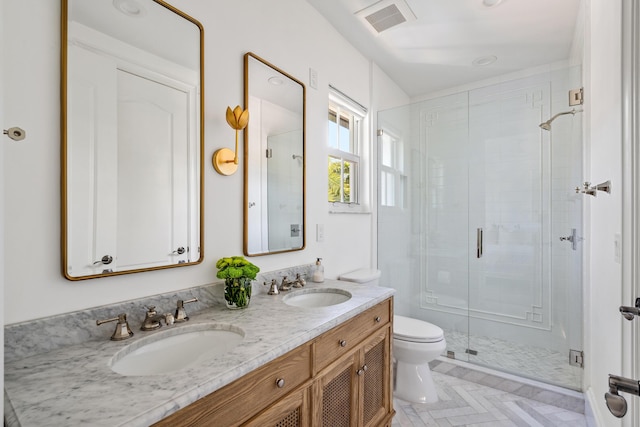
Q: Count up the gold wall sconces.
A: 1